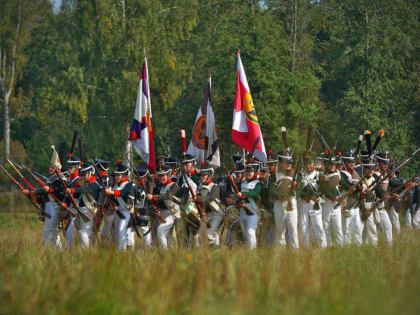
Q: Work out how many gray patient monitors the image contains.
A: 0